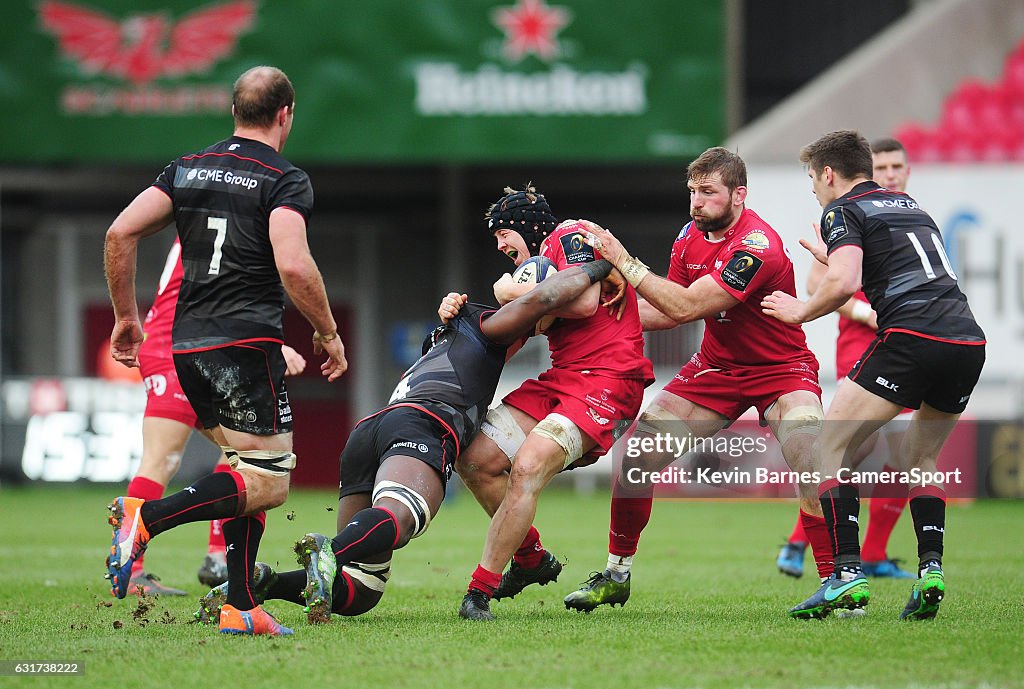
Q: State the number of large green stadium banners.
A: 1